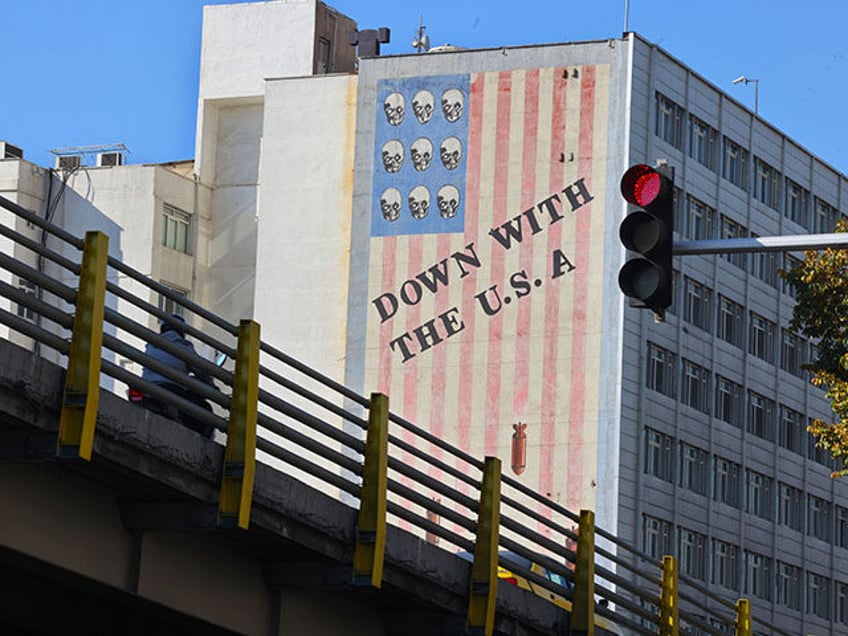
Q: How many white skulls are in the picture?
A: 9